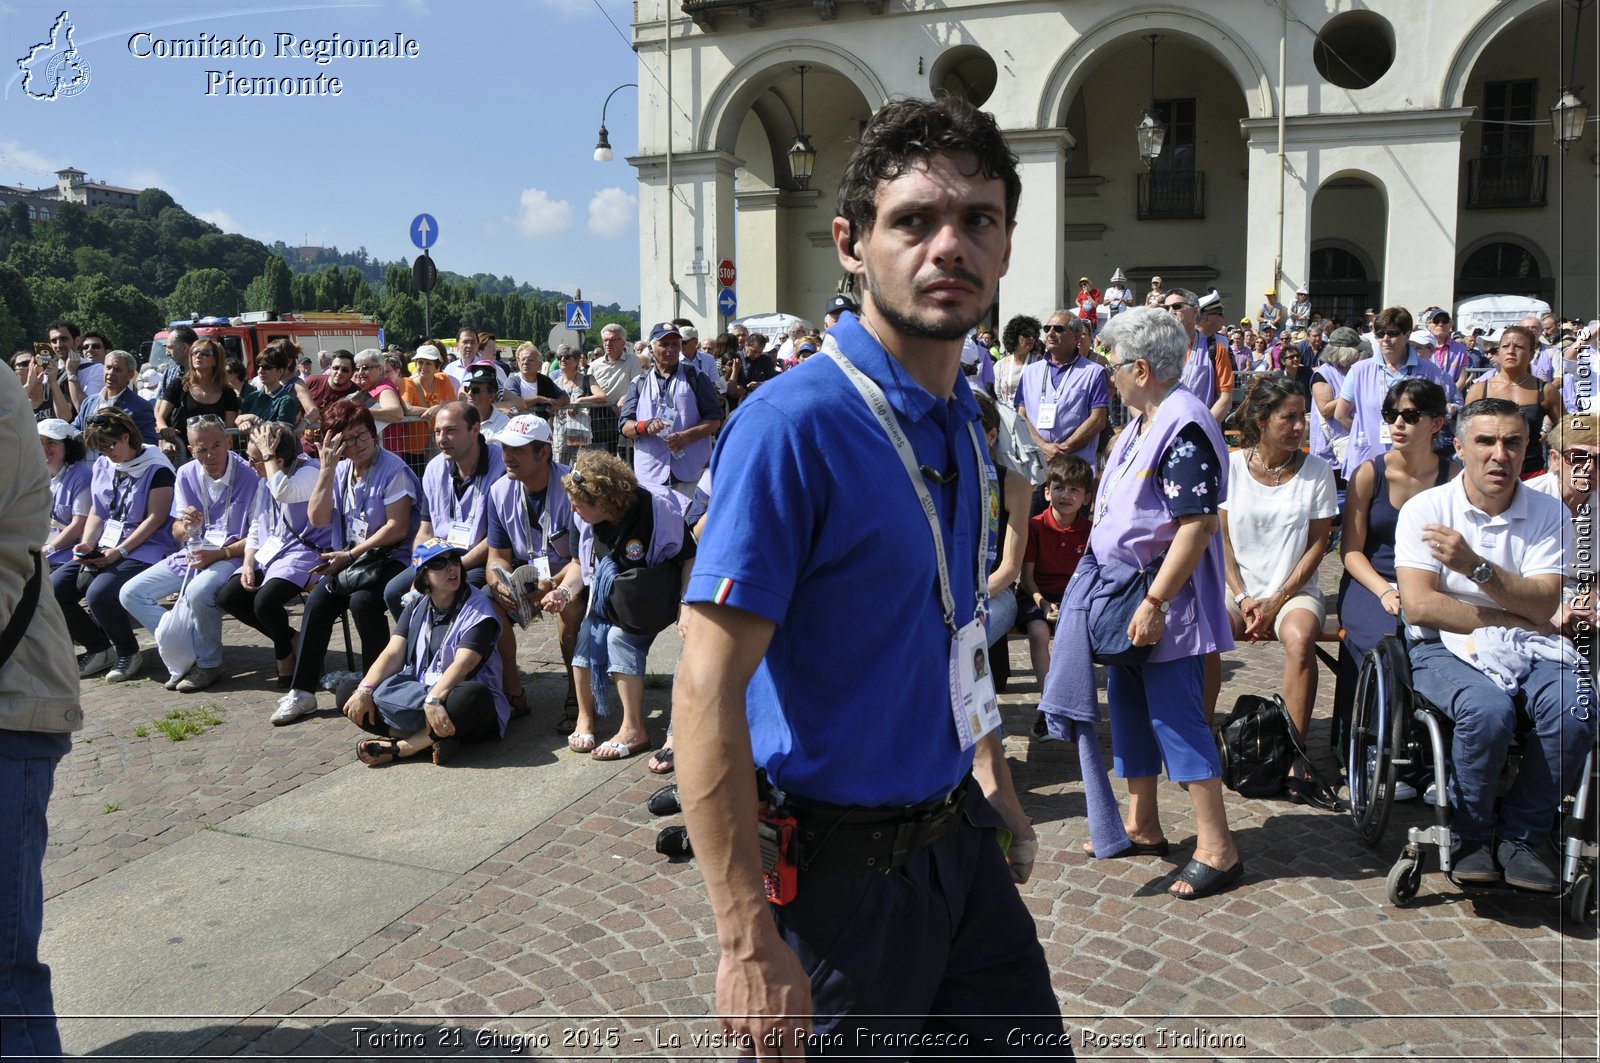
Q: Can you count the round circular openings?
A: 2